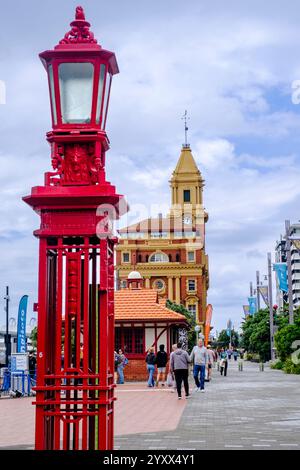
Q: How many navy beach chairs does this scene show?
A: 0